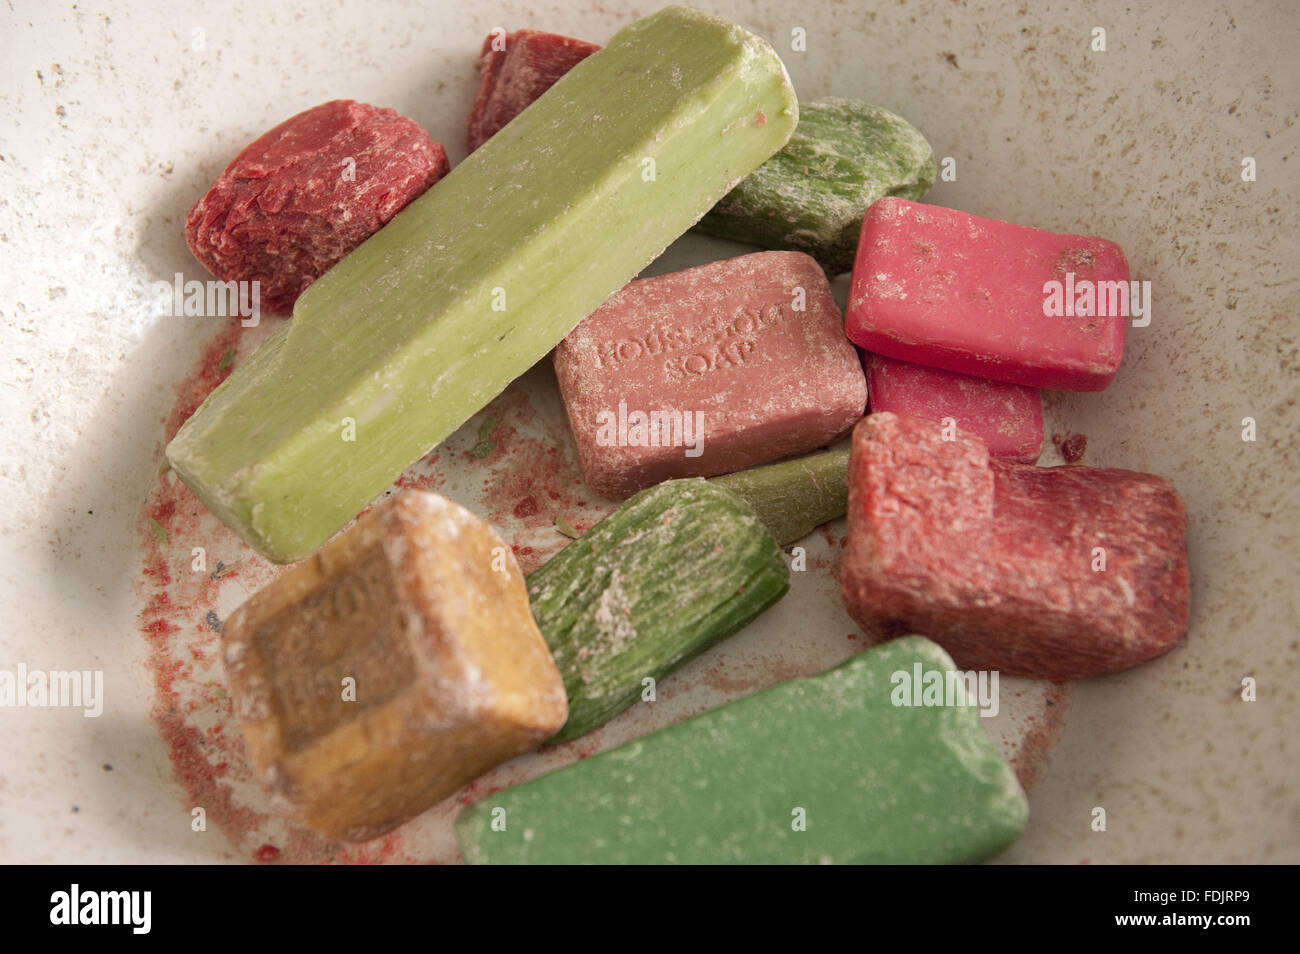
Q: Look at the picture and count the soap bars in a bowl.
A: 12